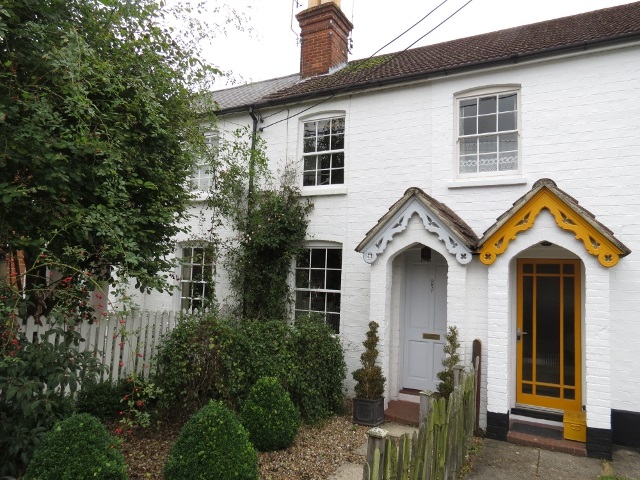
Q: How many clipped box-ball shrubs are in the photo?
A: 3